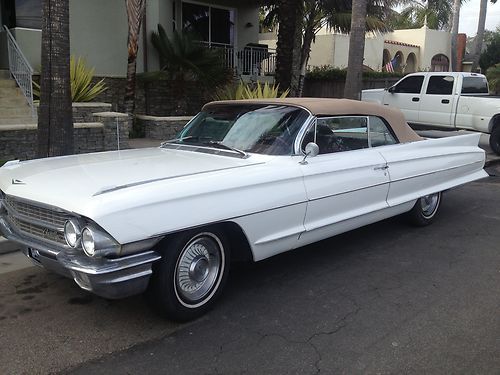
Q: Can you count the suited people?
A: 0